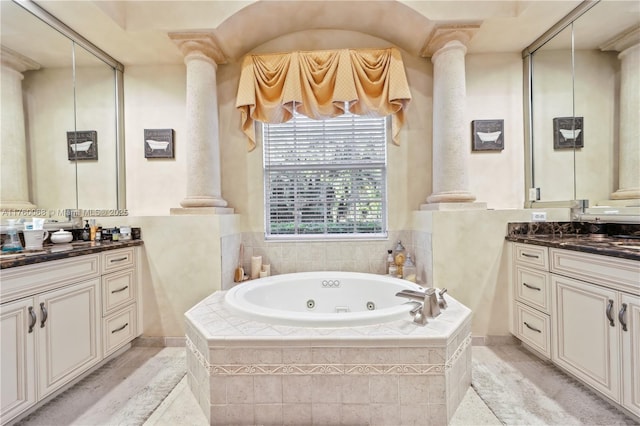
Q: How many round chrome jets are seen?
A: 2